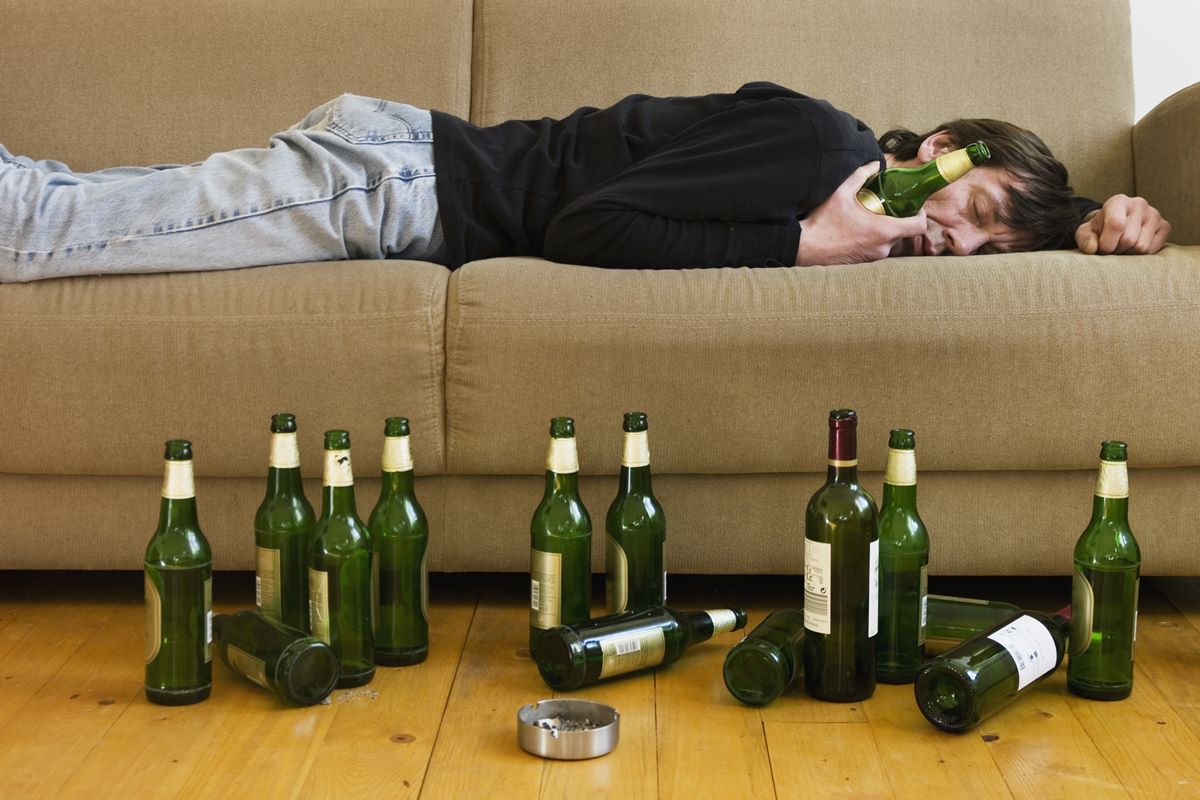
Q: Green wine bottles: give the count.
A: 2